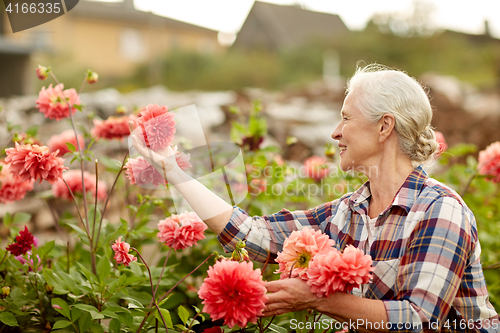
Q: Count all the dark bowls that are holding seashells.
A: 0